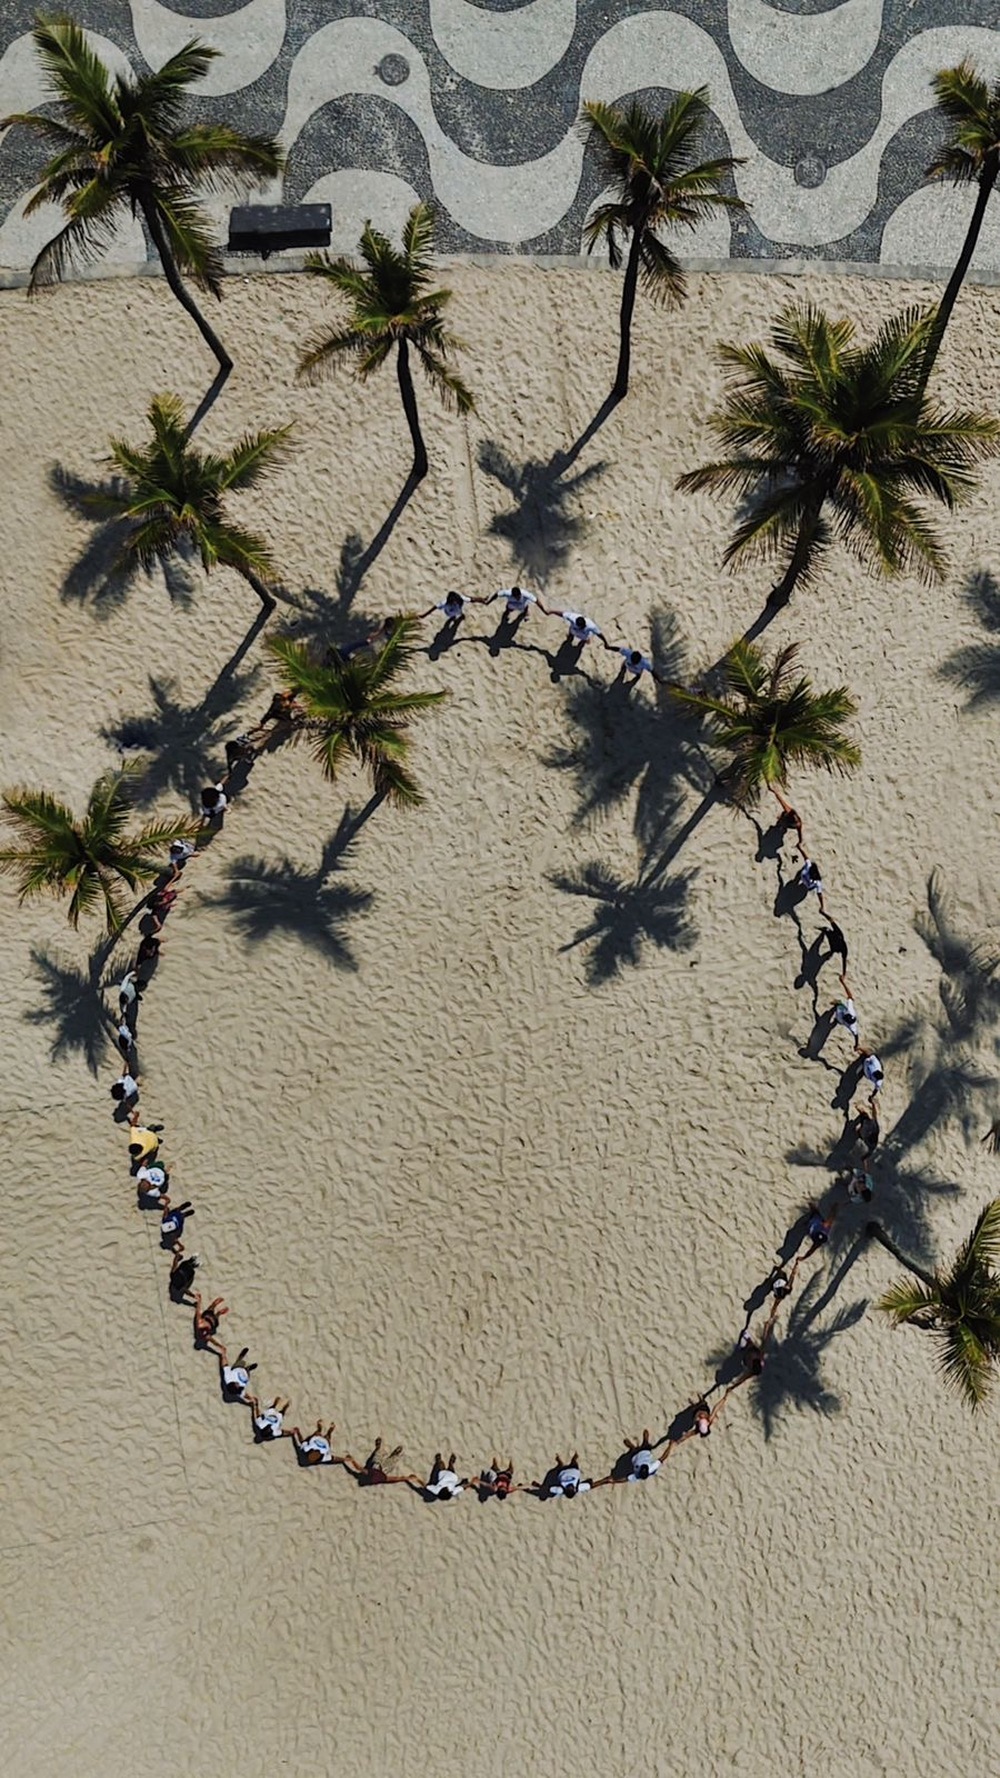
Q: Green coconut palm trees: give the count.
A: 10